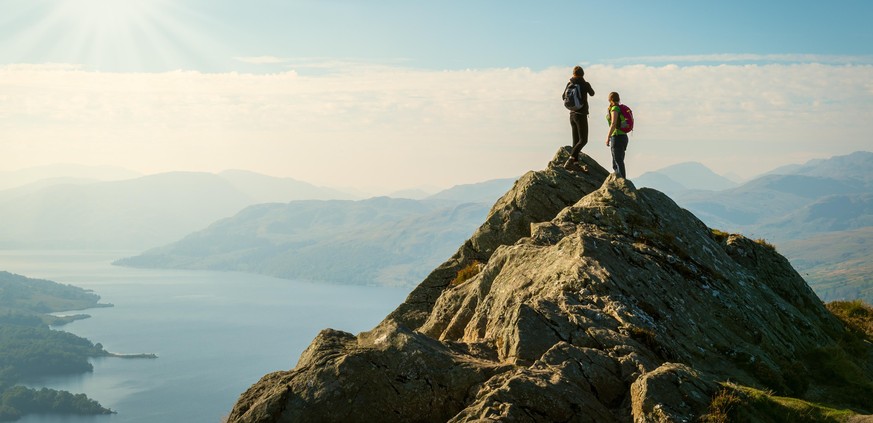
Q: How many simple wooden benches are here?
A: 0